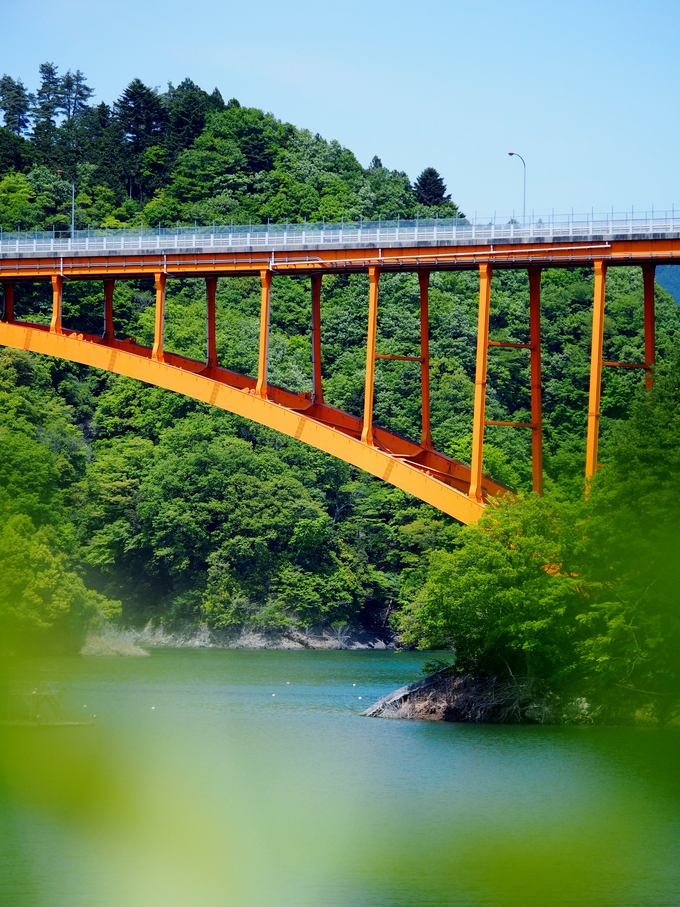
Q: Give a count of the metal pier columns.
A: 13